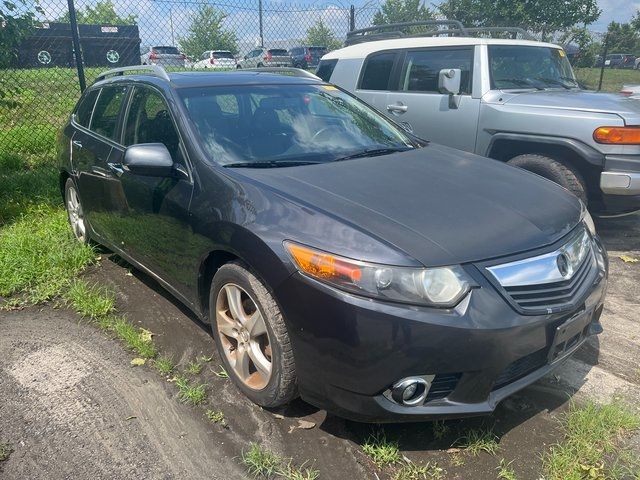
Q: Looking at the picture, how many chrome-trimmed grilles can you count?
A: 1